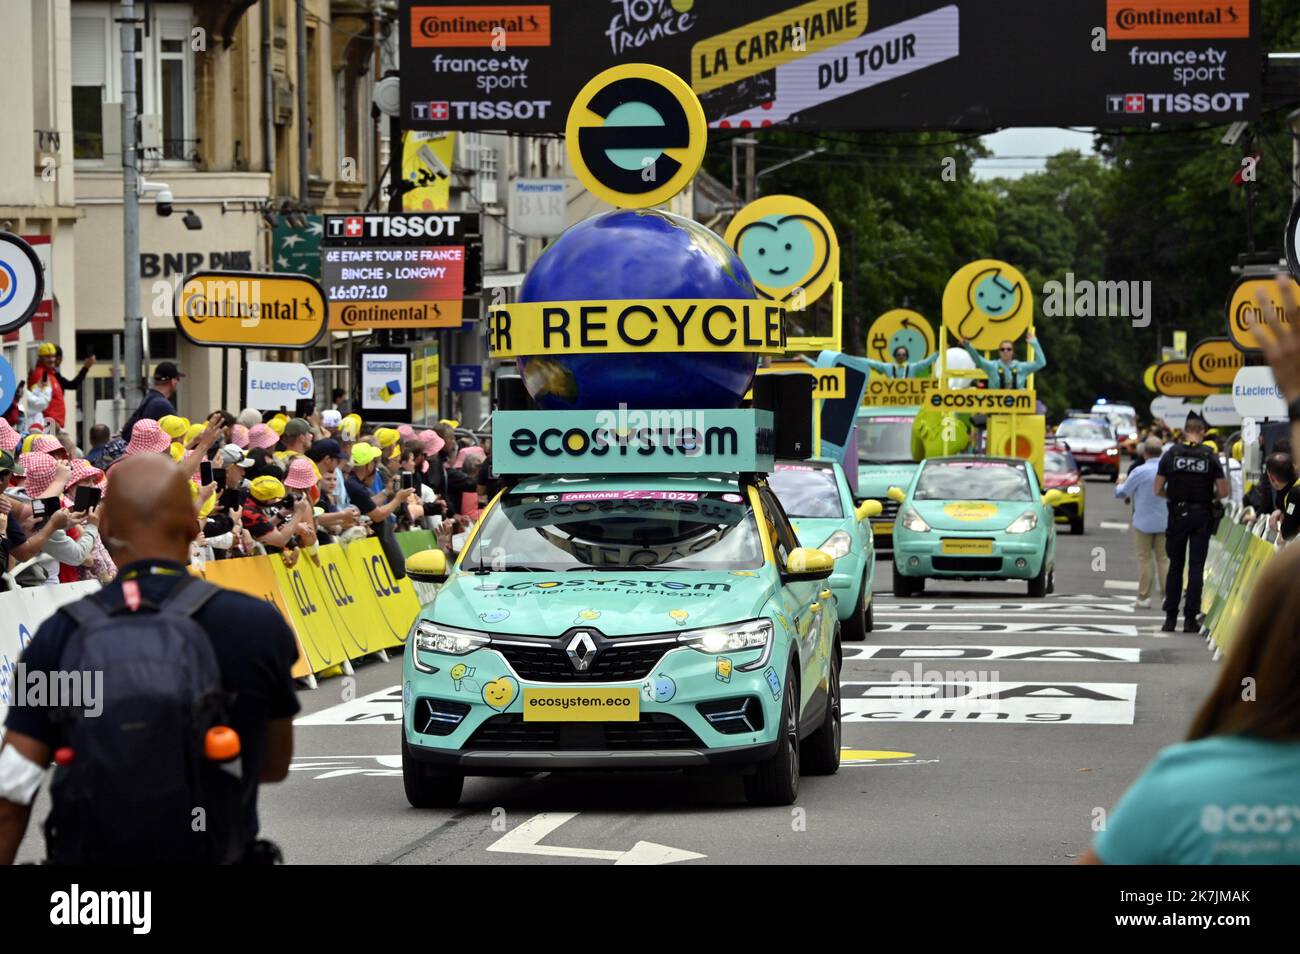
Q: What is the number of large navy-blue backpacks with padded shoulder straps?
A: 1